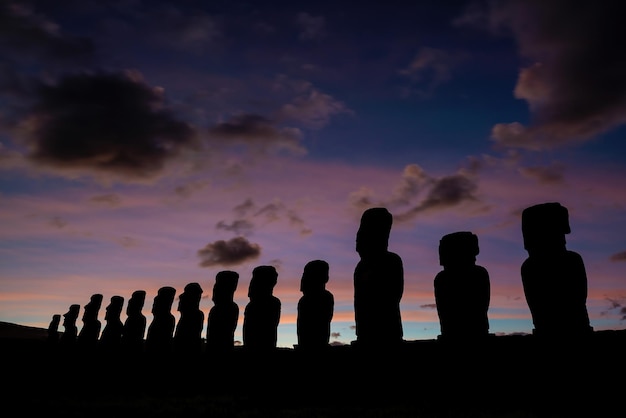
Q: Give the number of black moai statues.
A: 13